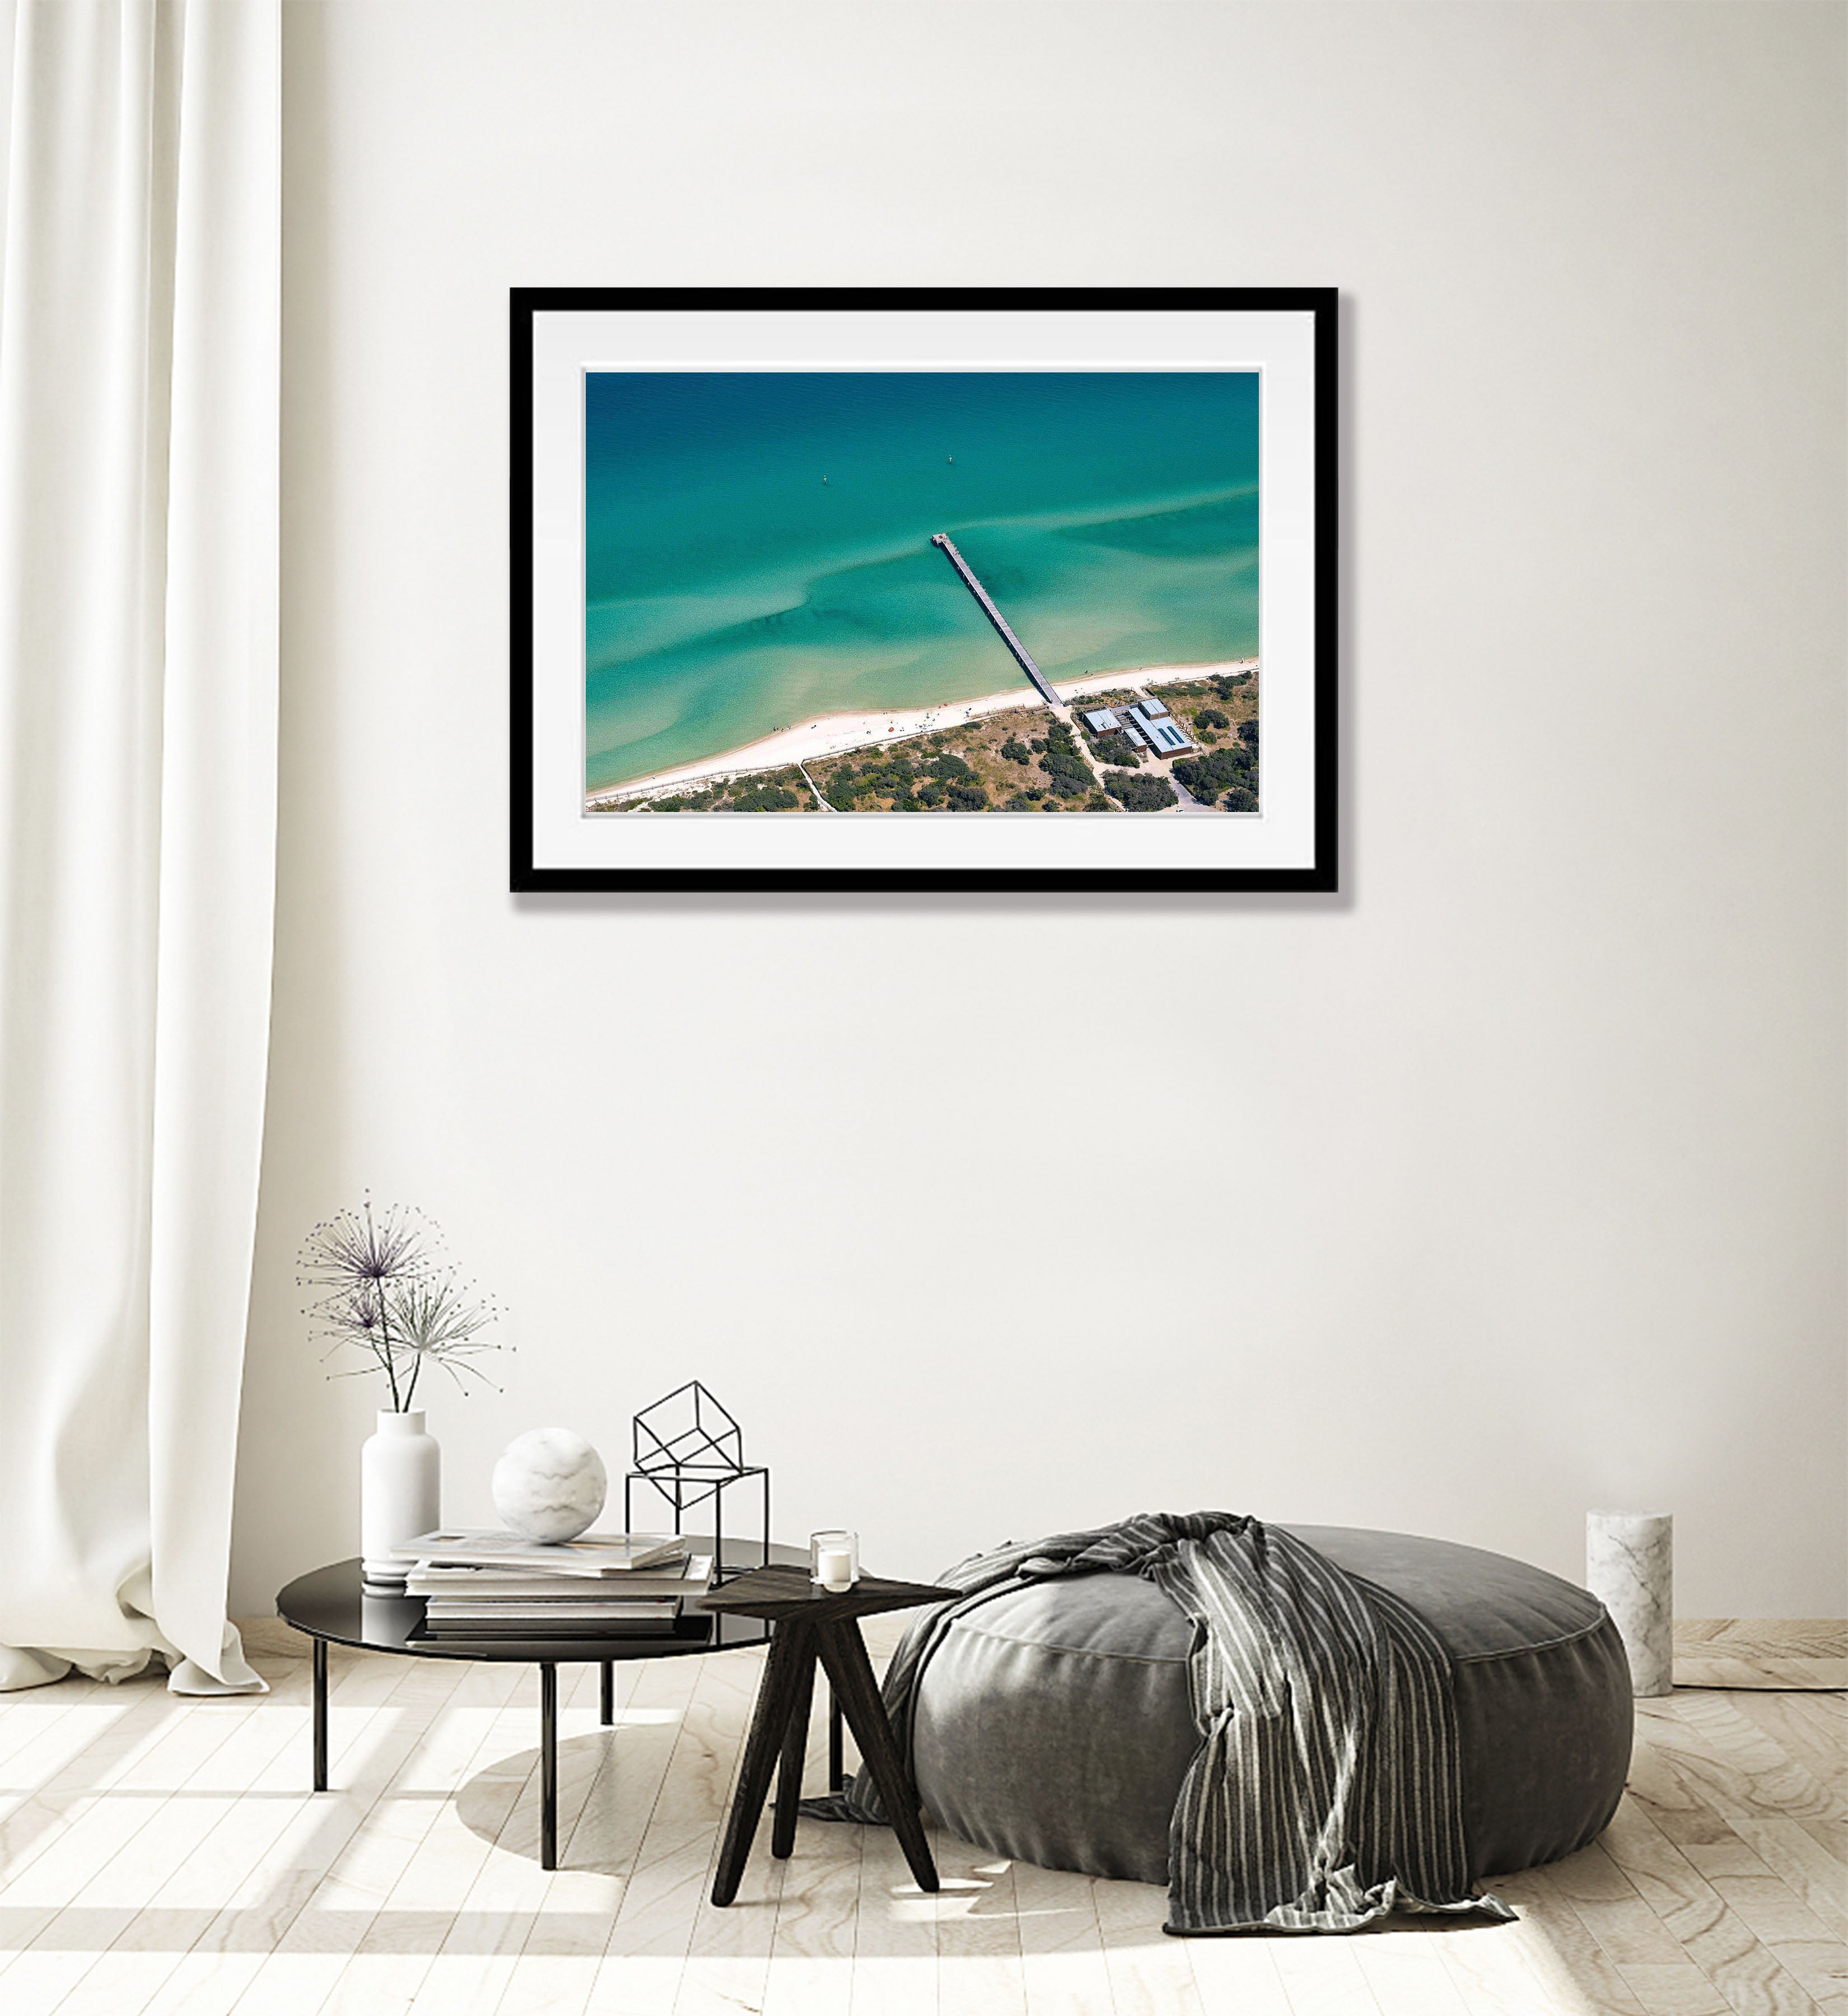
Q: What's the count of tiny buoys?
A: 2